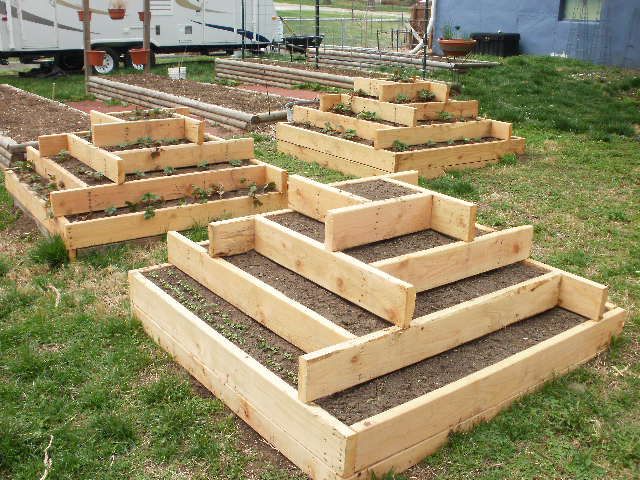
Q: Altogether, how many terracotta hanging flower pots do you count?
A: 5